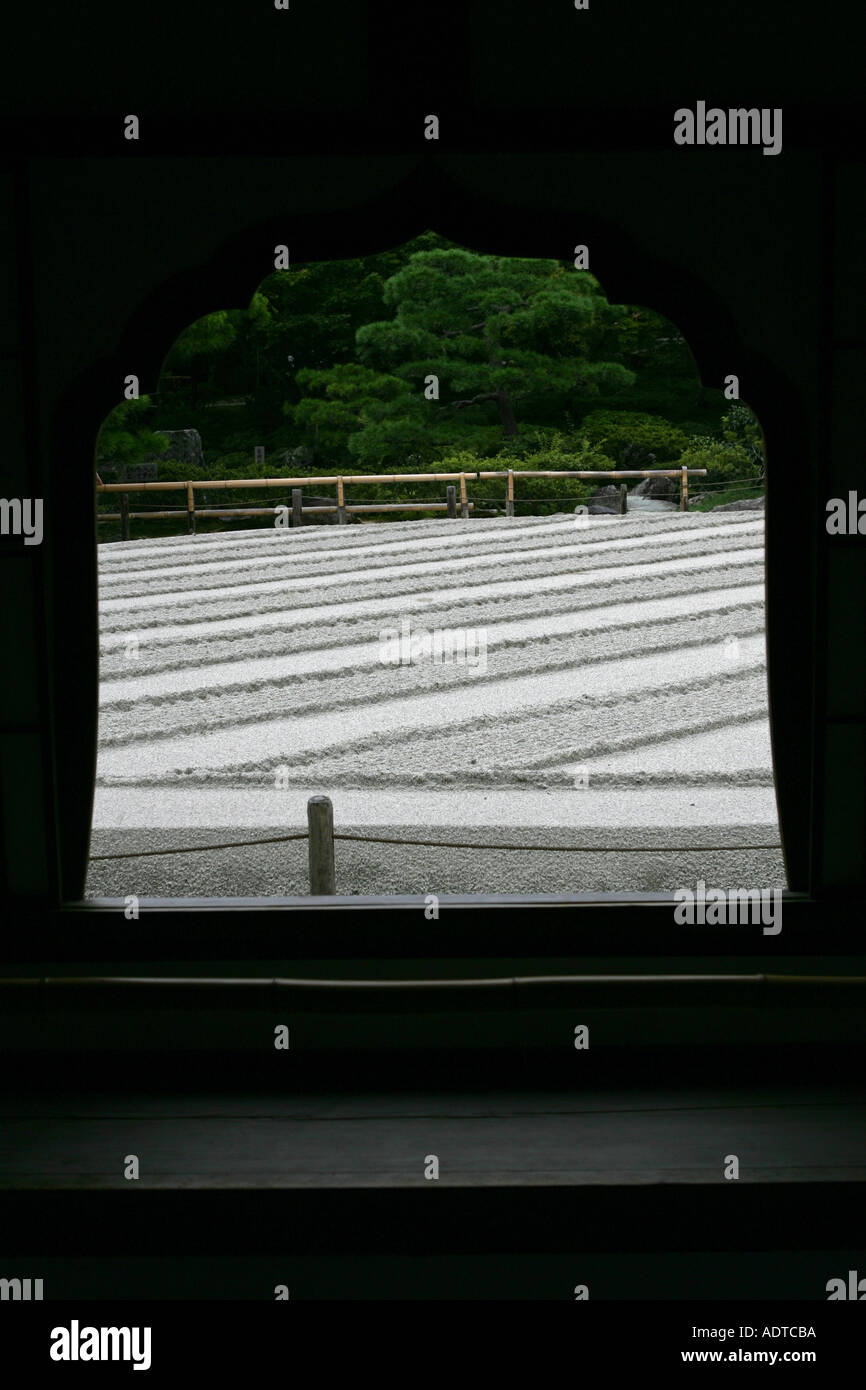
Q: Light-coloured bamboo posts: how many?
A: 5